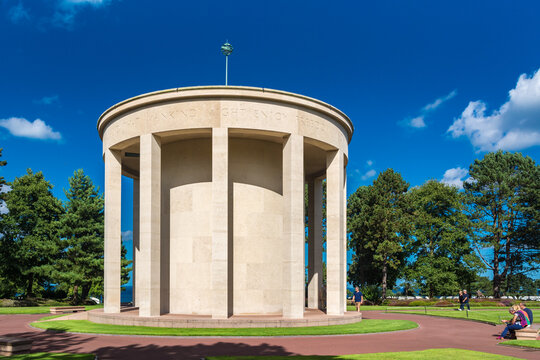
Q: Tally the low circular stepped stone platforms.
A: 1